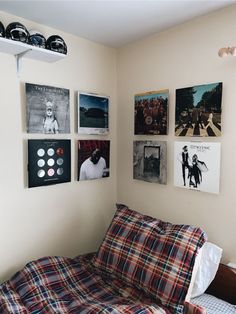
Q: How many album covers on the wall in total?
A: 8